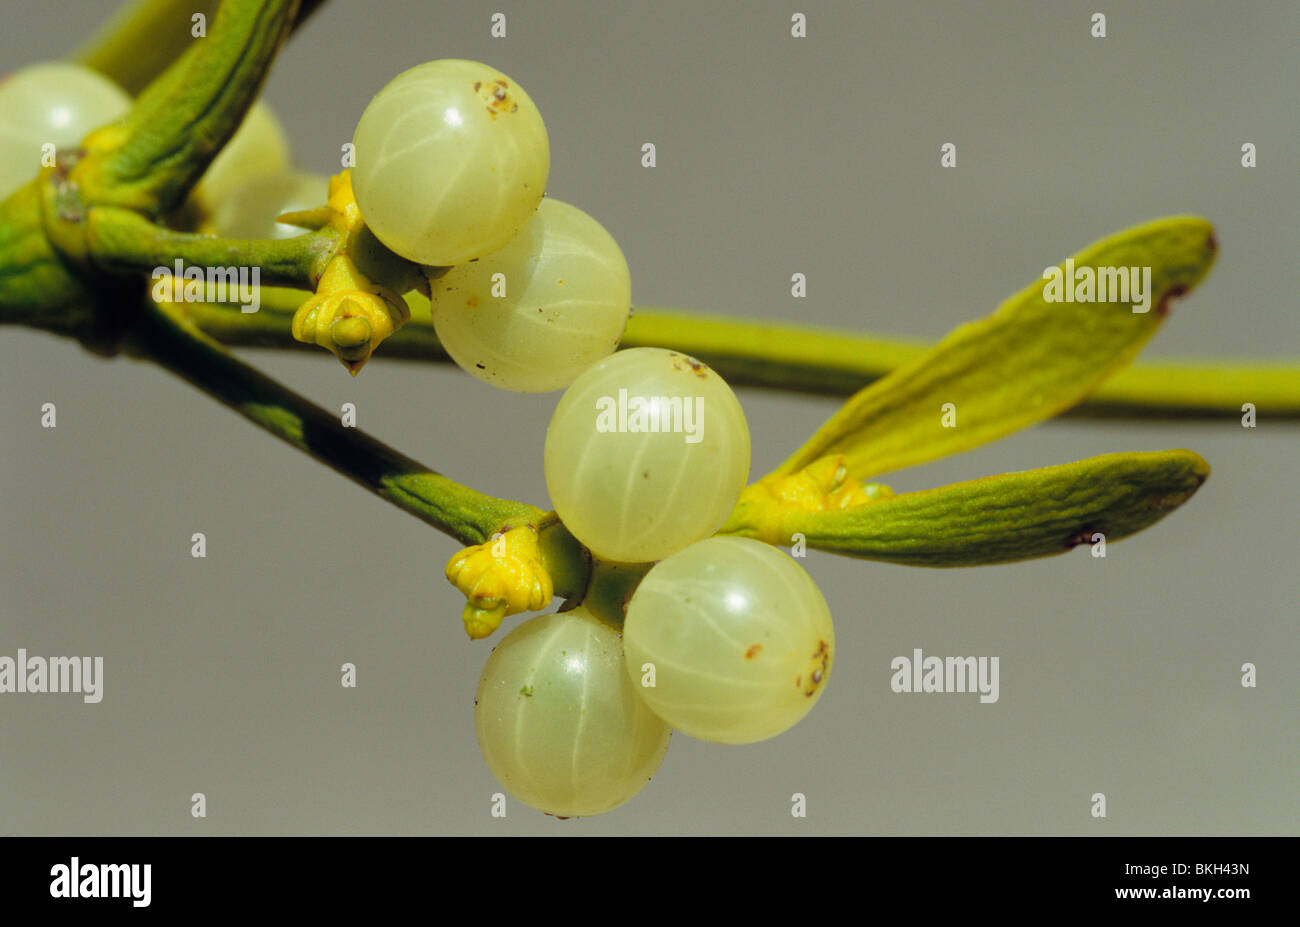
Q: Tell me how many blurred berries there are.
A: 3